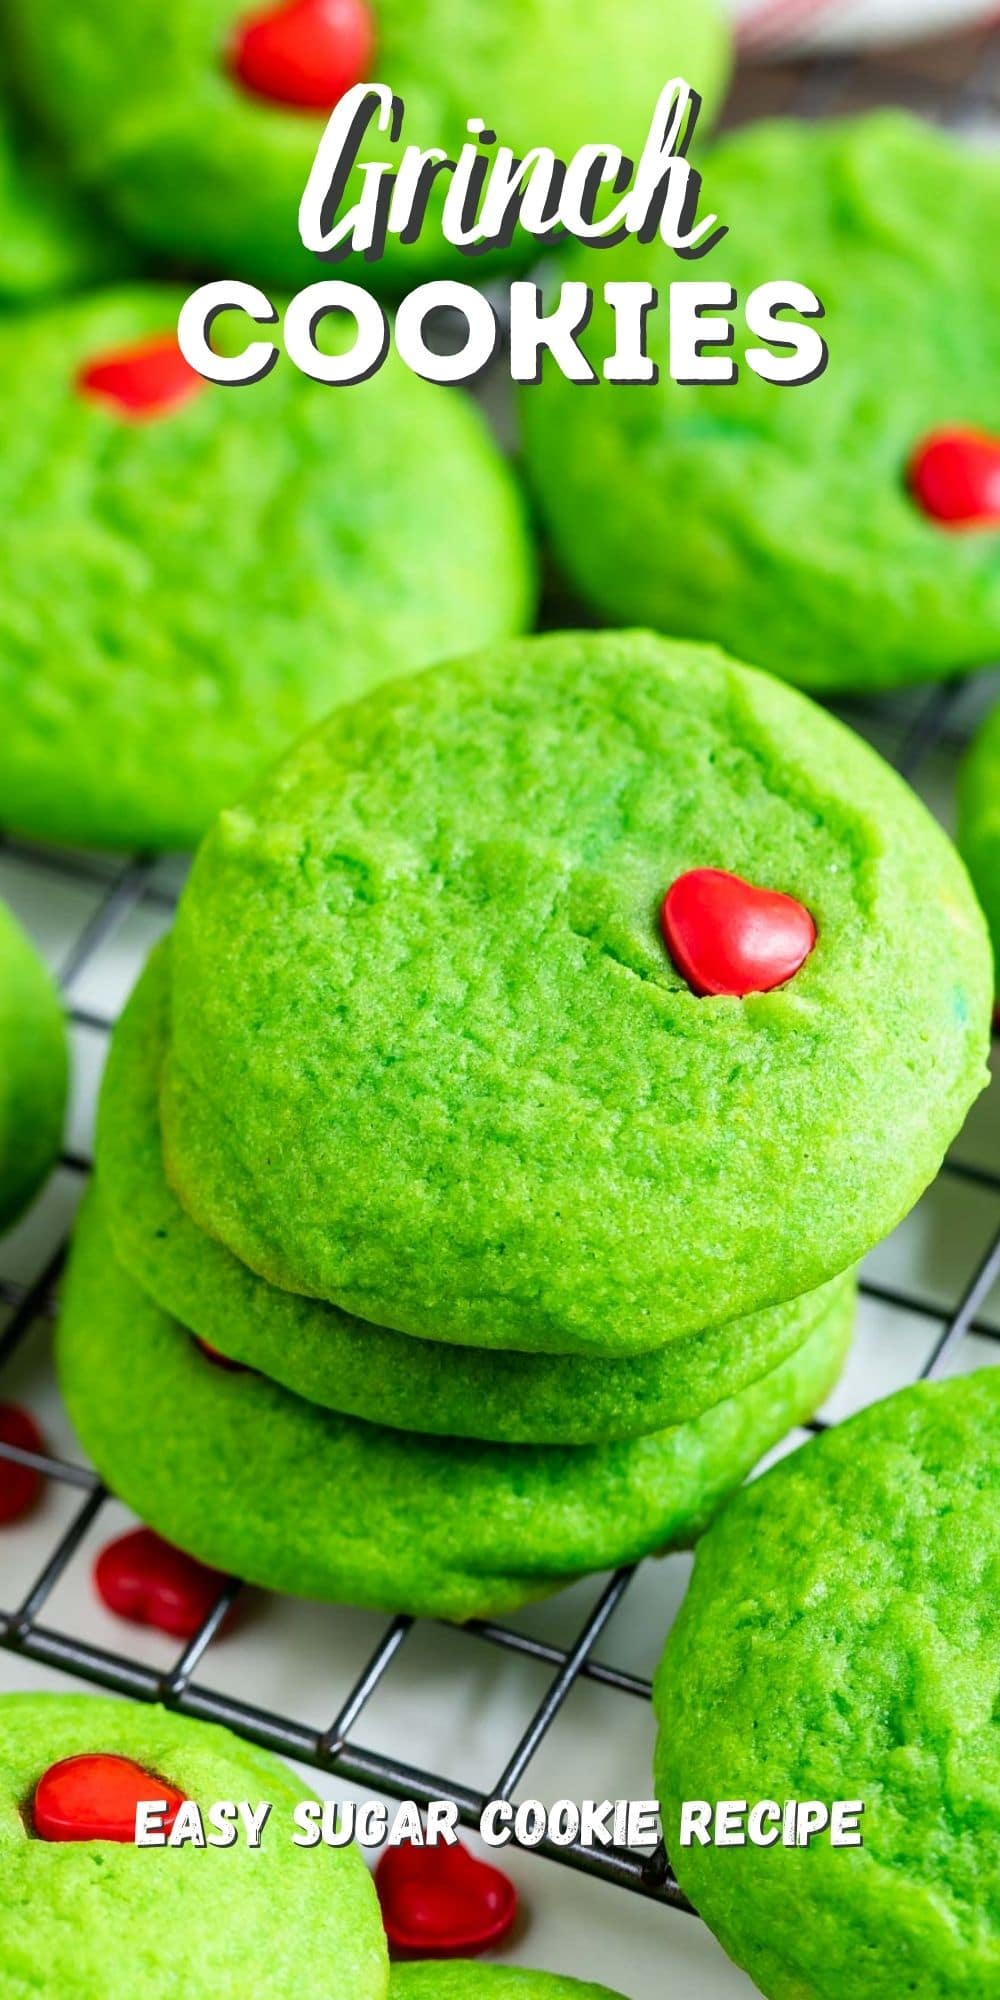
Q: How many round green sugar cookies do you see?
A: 12